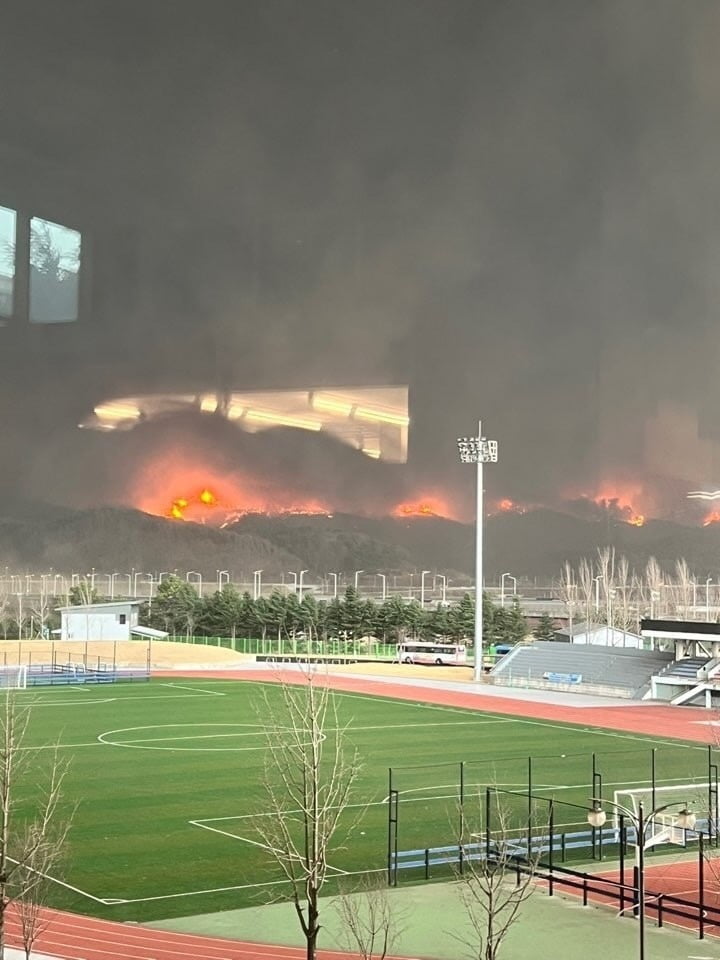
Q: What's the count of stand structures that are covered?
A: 1